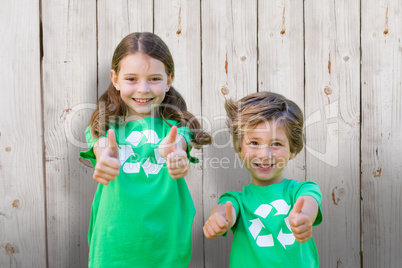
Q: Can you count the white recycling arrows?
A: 6